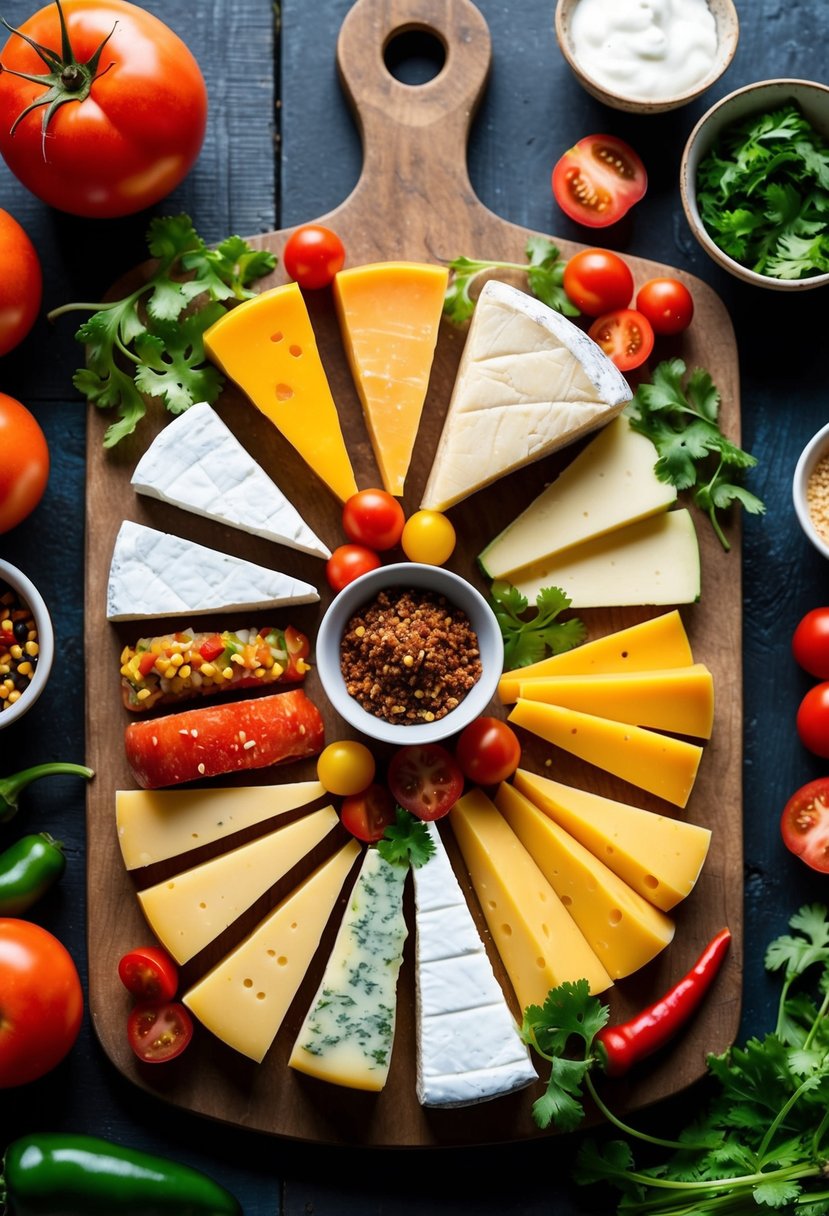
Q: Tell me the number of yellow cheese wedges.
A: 11